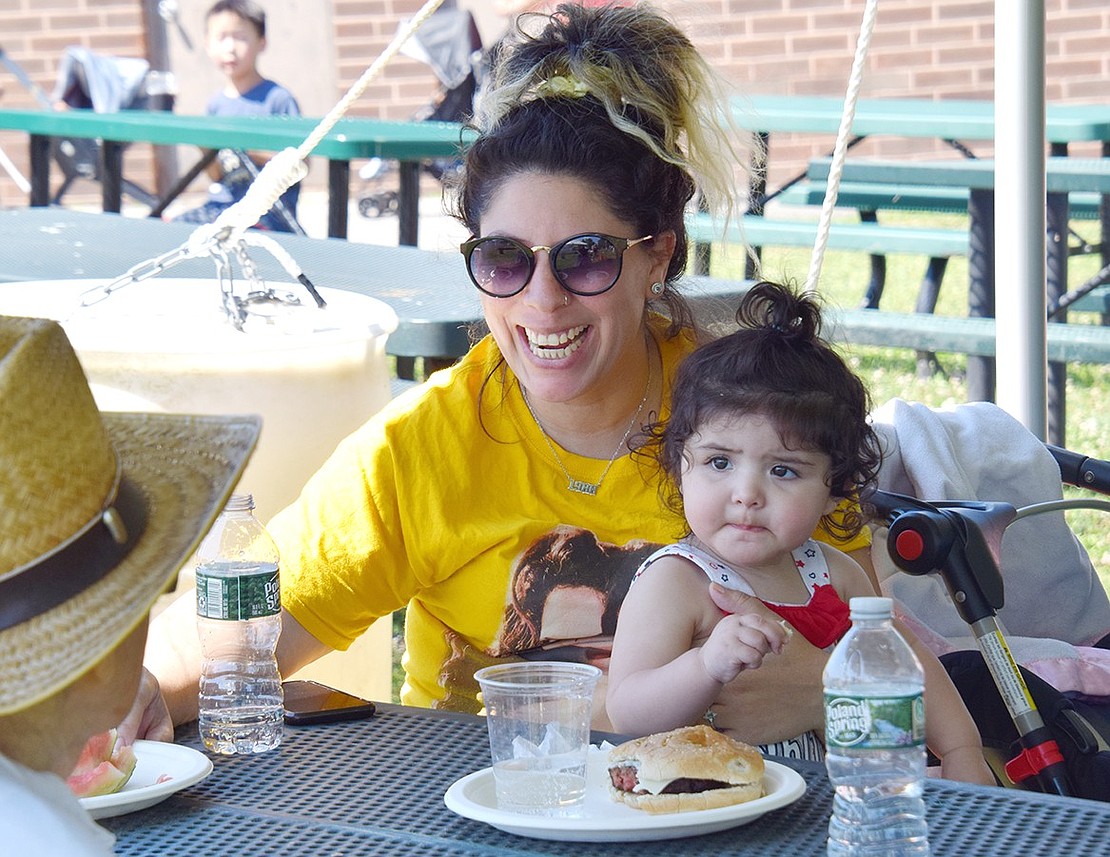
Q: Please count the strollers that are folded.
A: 0